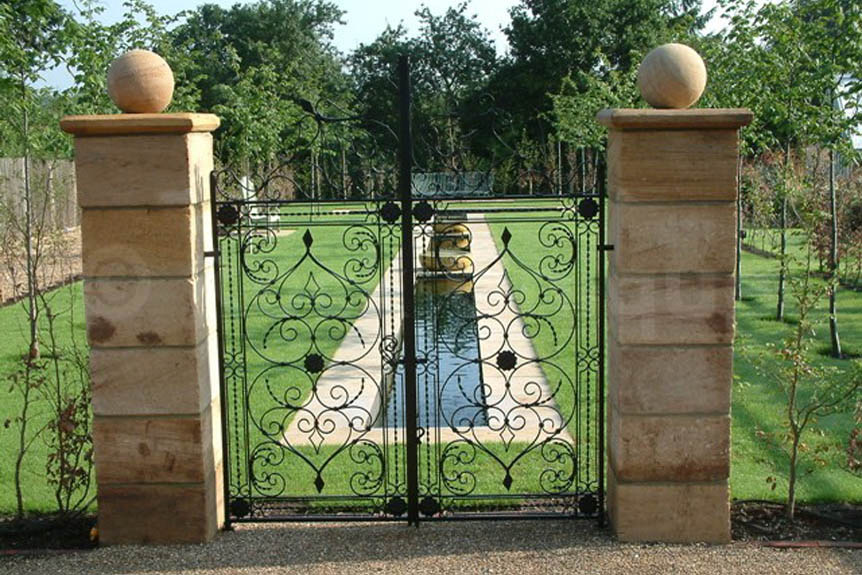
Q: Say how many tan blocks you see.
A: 12